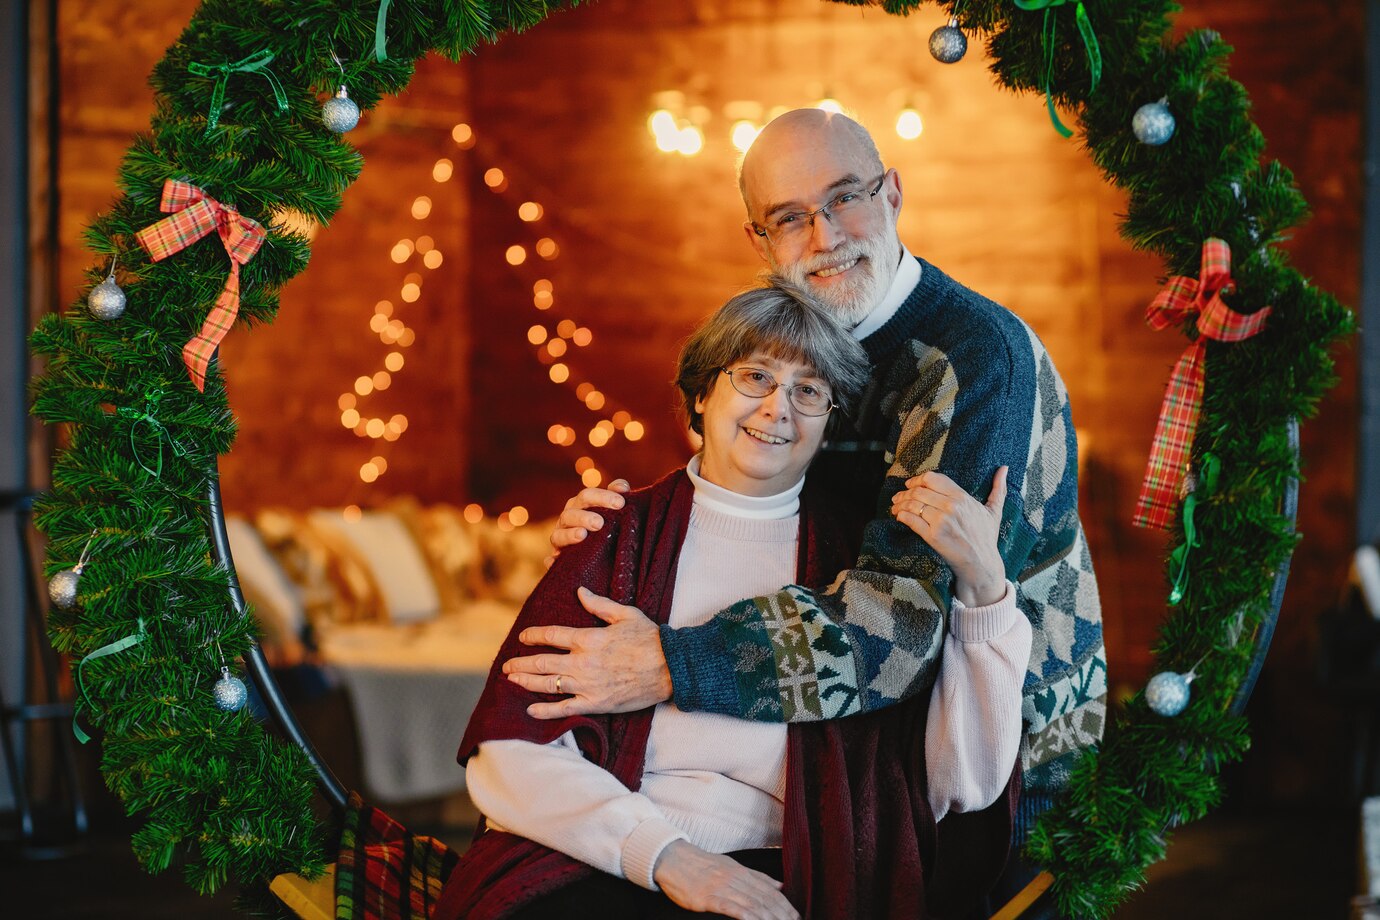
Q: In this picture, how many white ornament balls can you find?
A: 7